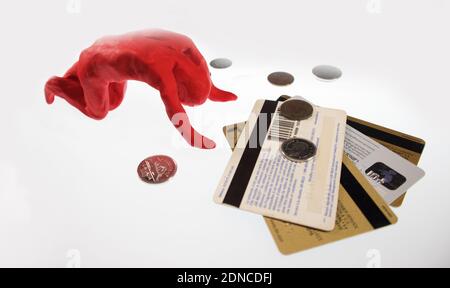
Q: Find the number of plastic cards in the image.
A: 4